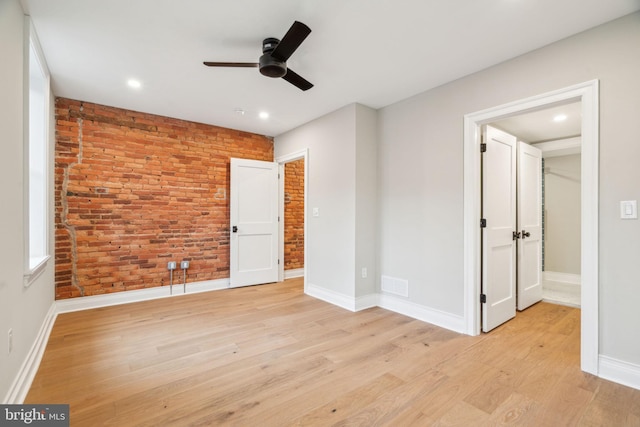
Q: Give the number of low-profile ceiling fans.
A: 1